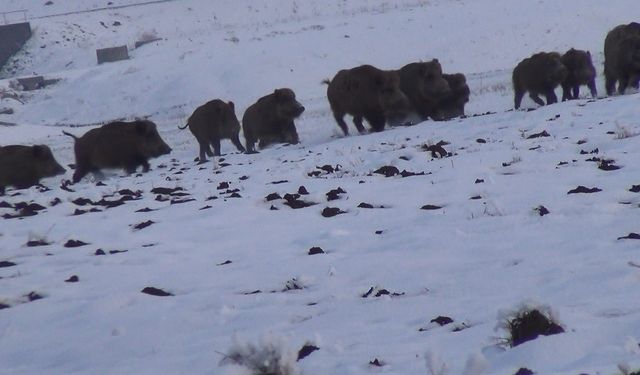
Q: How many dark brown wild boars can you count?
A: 10